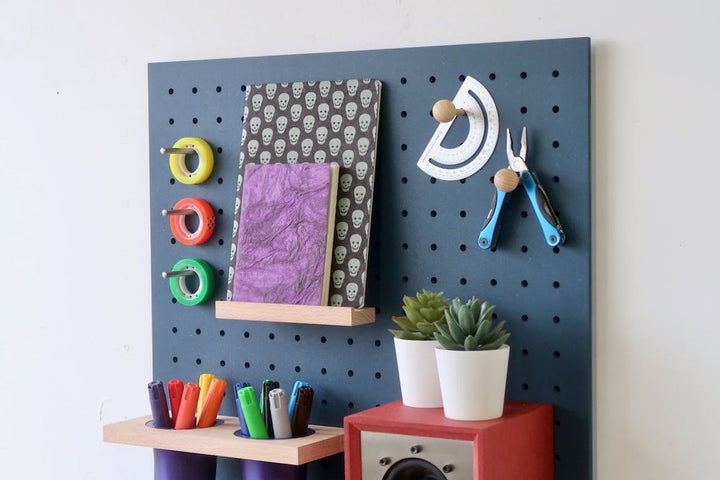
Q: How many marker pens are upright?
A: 12